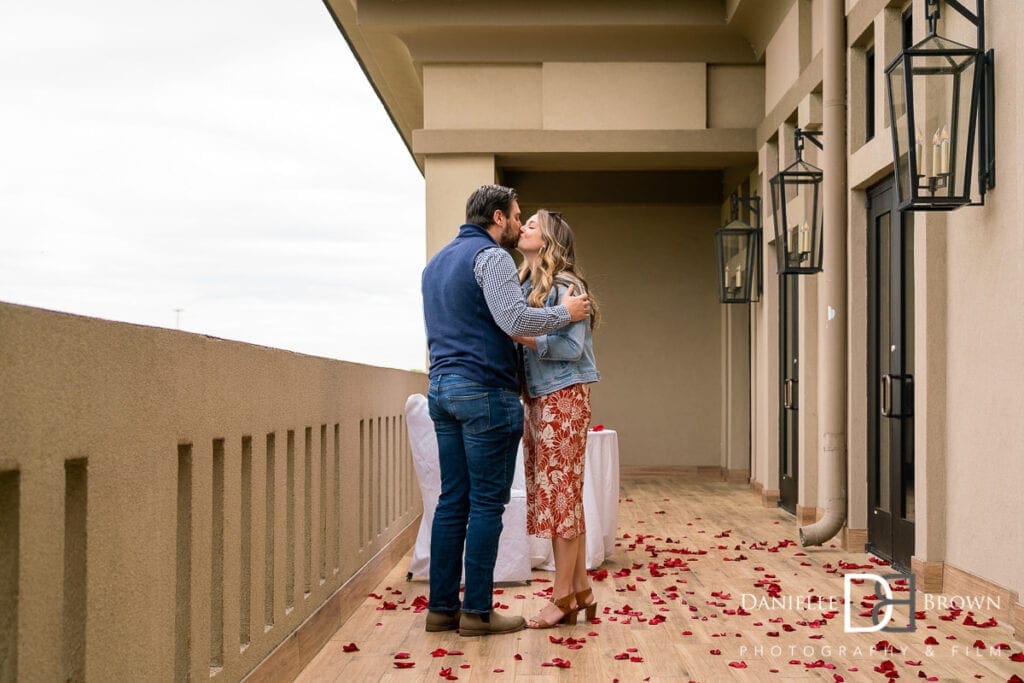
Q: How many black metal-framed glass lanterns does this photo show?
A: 3